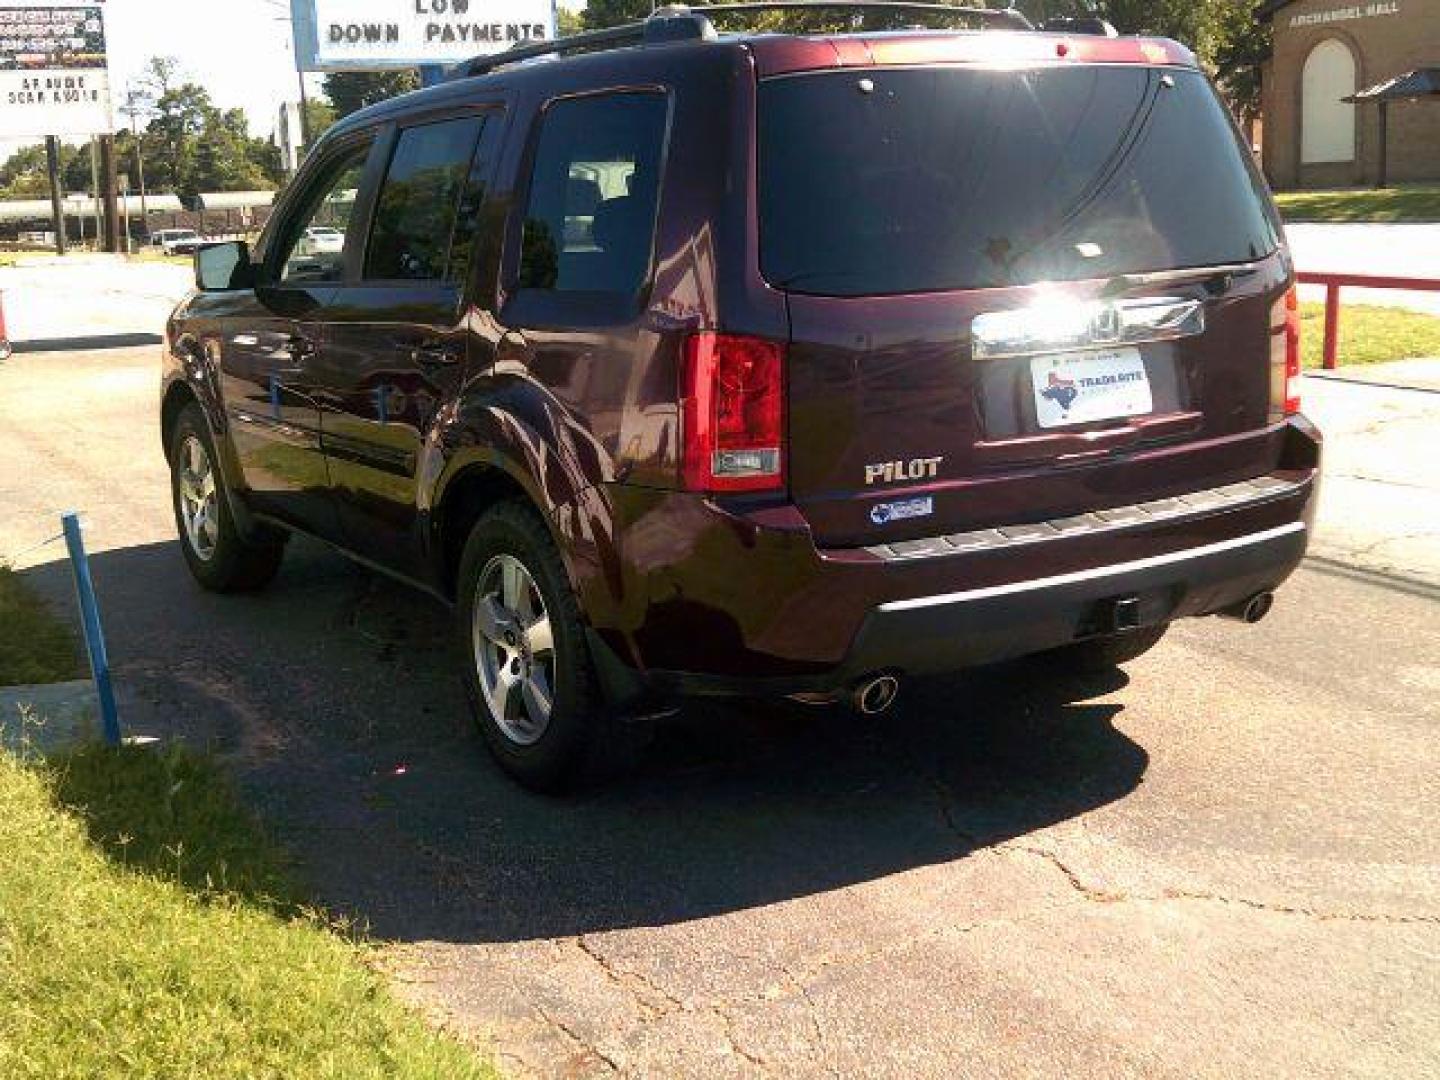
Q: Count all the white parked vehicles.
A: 2